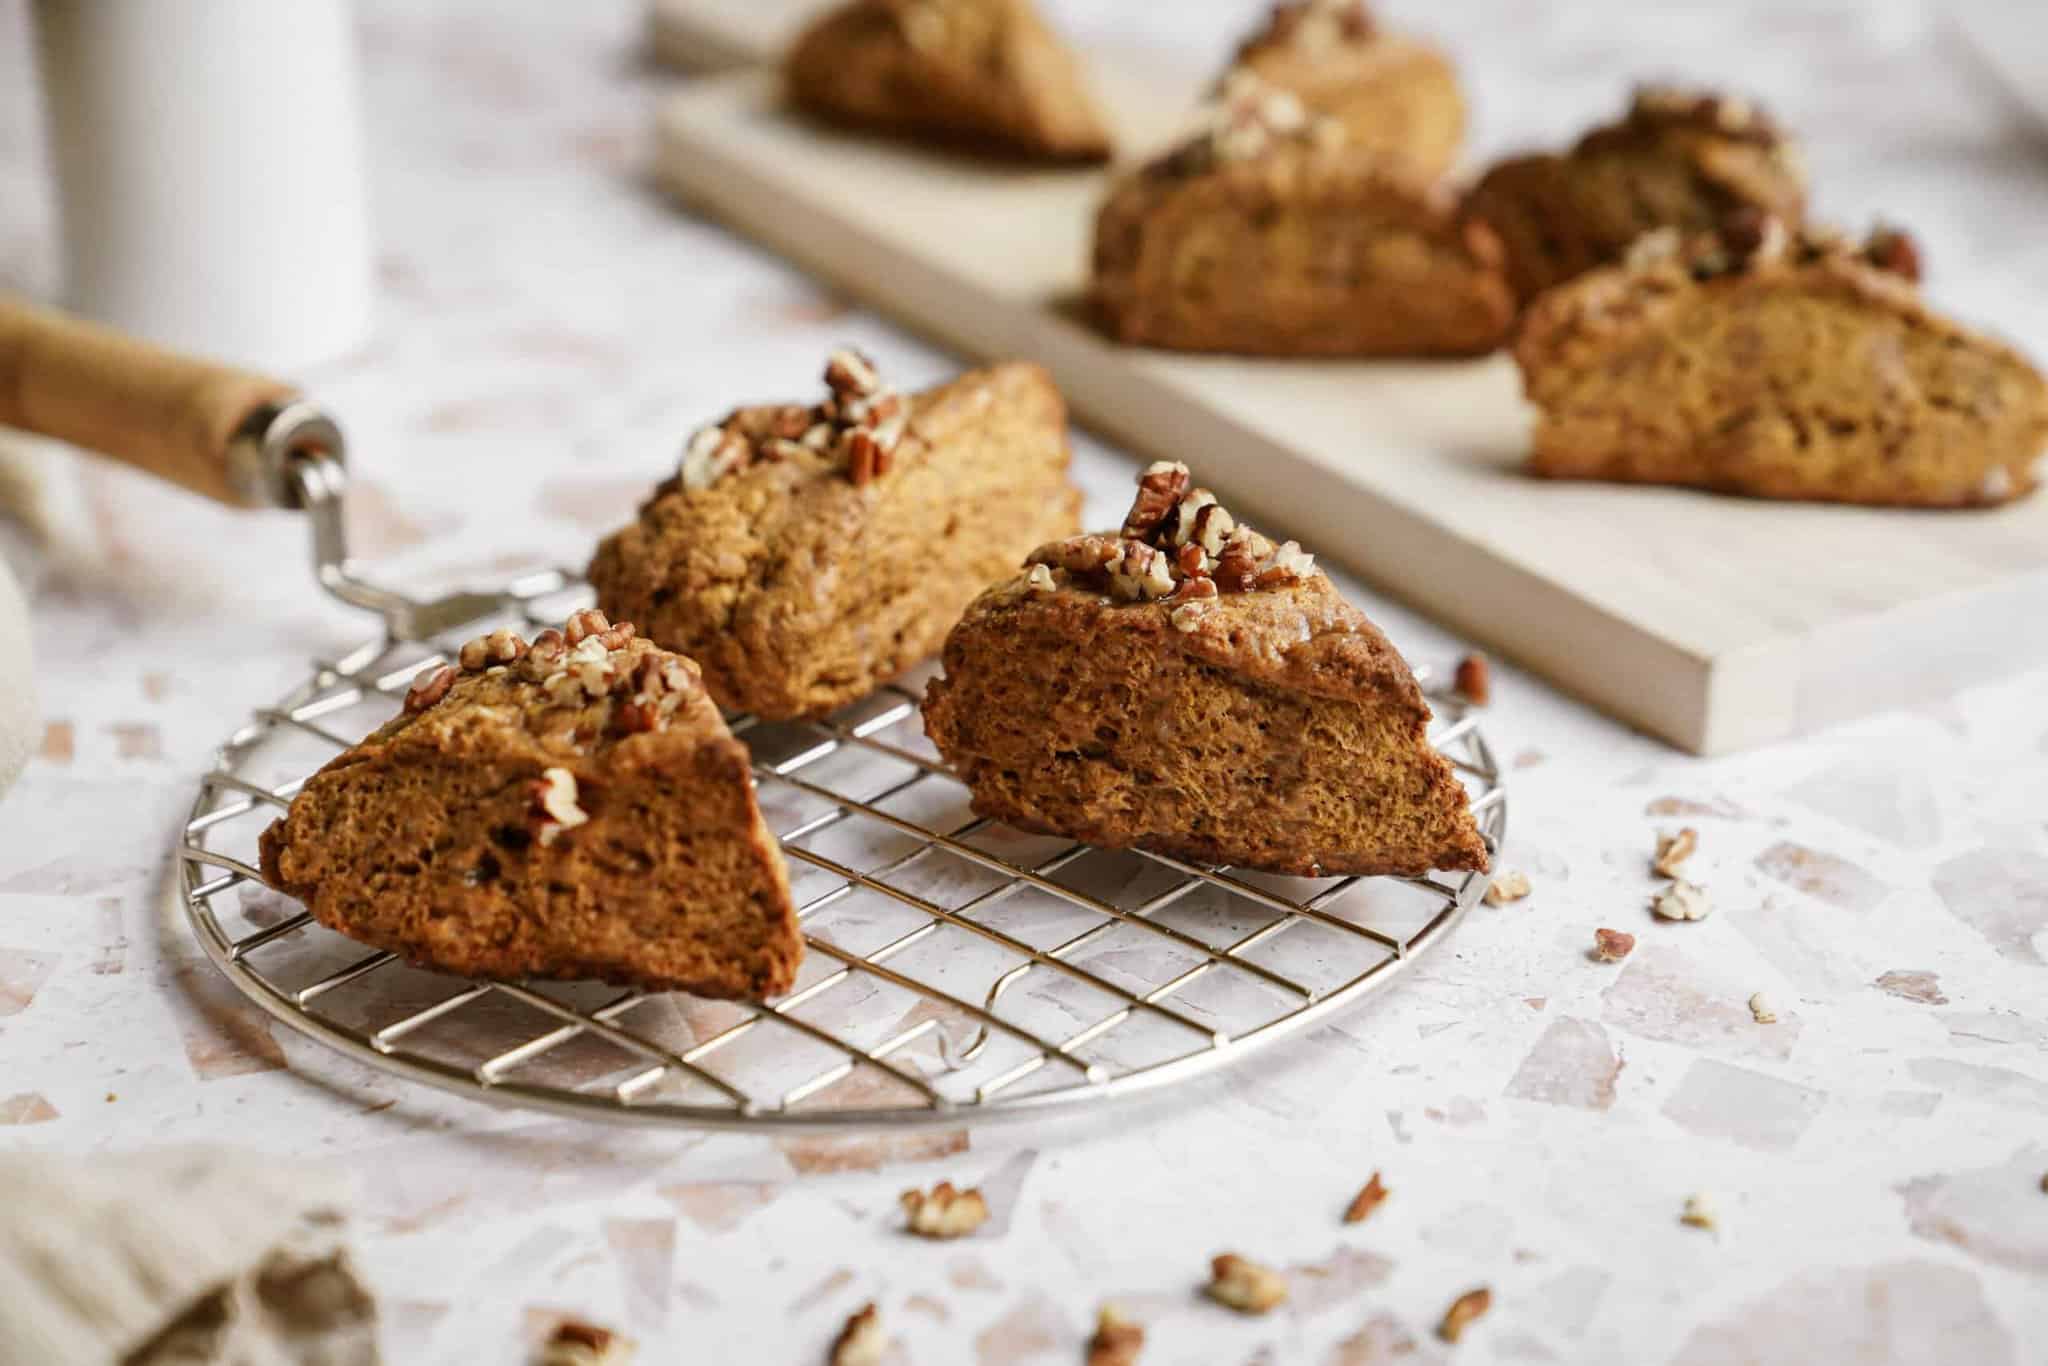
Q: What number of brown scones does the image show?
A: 8